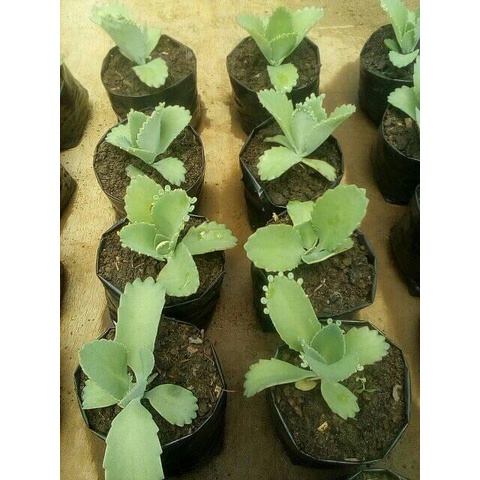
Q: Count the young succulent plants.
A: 10